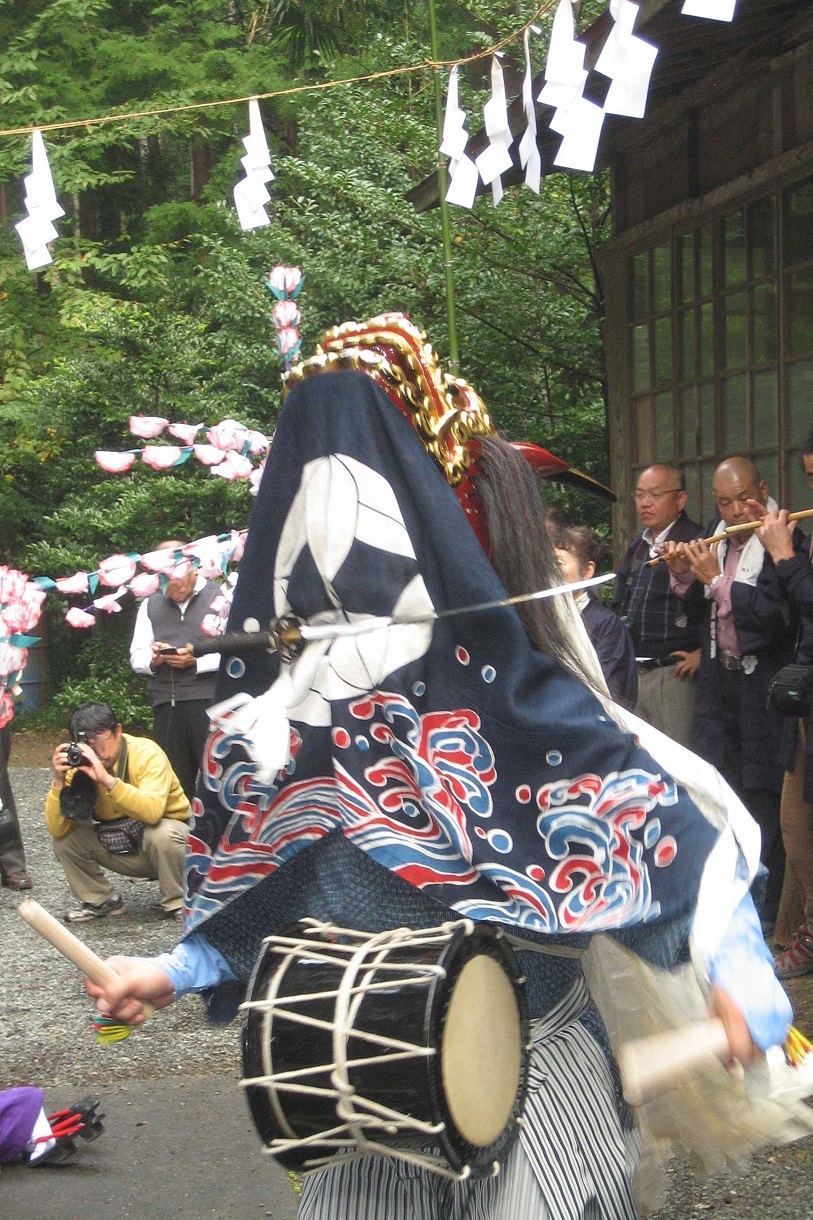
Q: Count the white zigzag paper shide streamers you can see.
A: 8